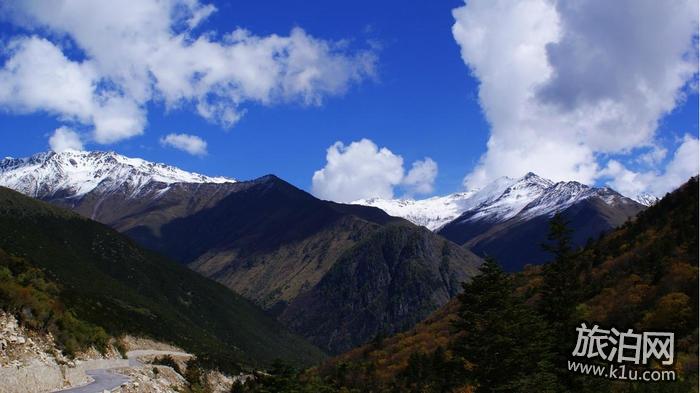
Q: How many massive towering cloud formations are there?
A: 1